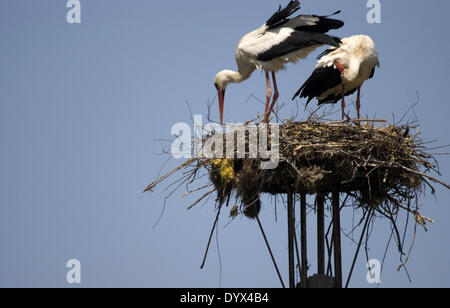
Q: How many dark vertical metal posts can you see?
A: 4